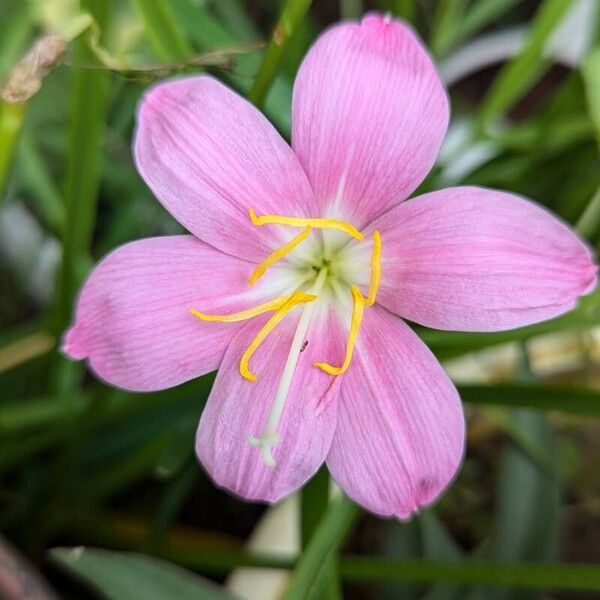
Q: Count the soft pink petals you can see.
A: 6